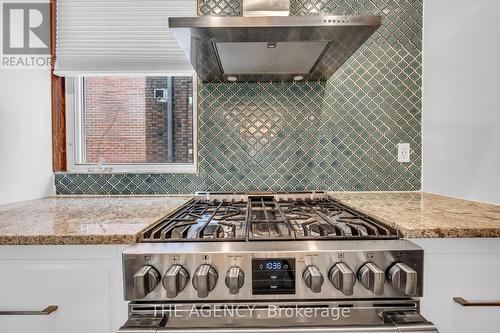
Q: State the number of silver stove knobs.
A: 8